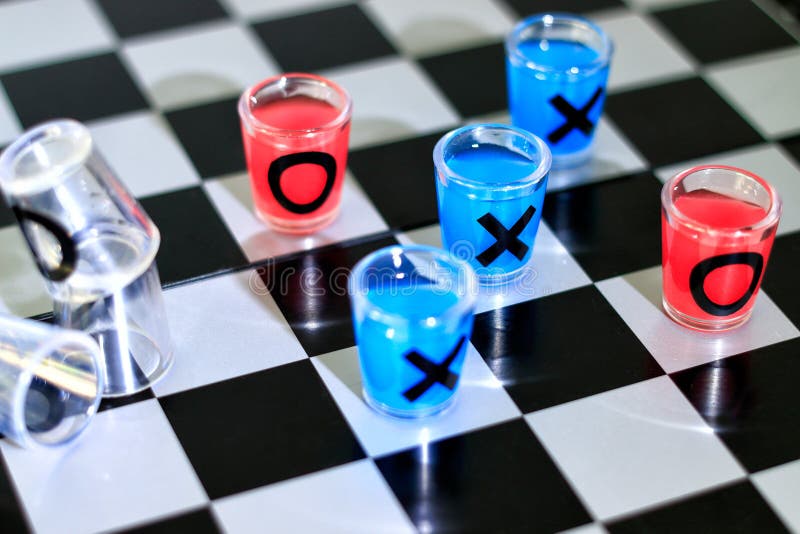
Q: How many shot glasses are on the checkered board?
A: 8